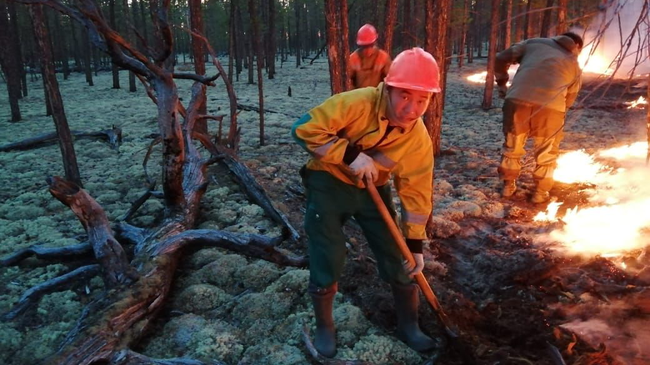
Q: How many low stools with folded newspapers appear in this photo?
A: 0